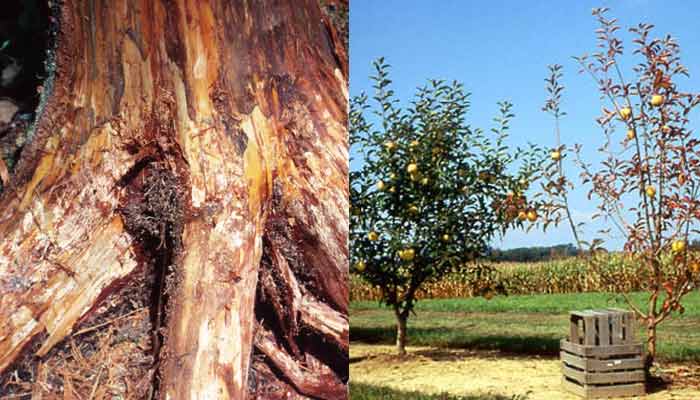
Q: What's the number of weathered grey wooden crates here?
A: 2